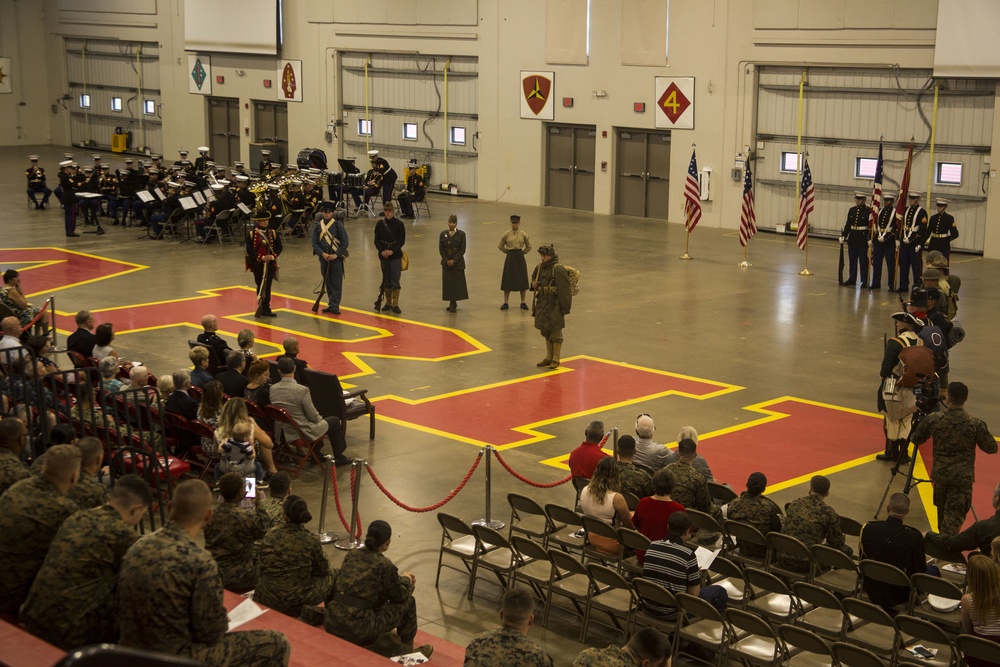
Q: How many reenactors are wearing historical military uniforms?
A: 12